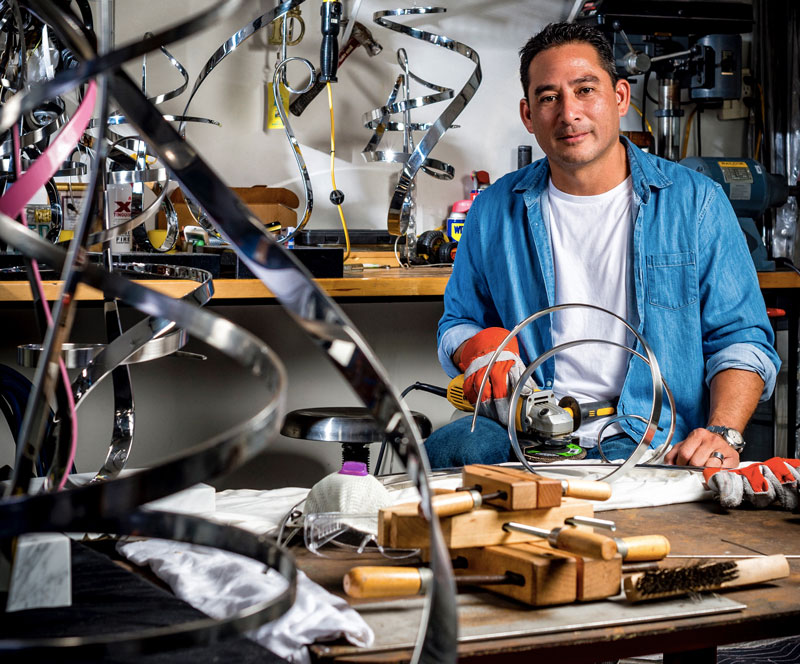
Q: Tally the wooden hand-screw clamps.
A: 3